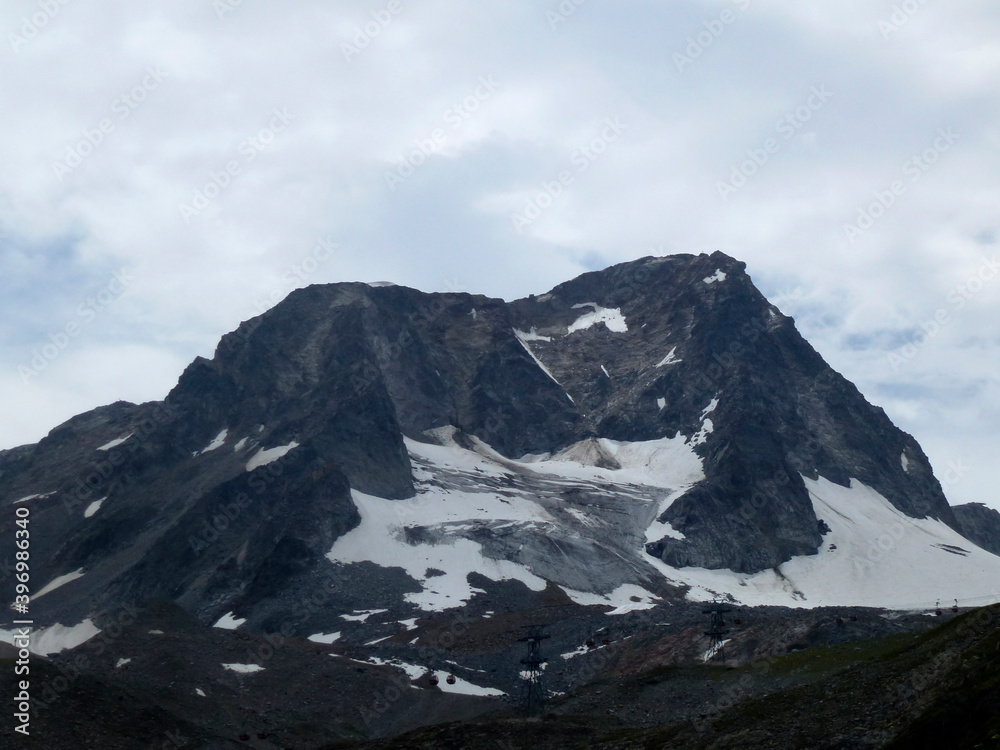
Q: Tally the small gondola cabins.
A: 12